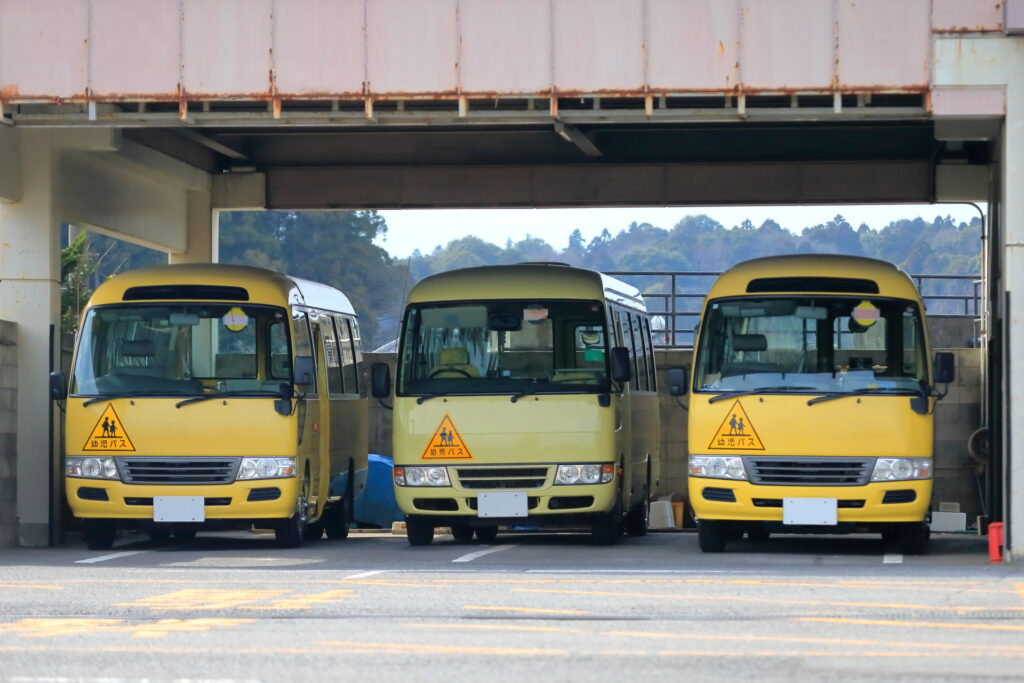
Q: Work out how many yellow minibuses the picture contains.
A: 3